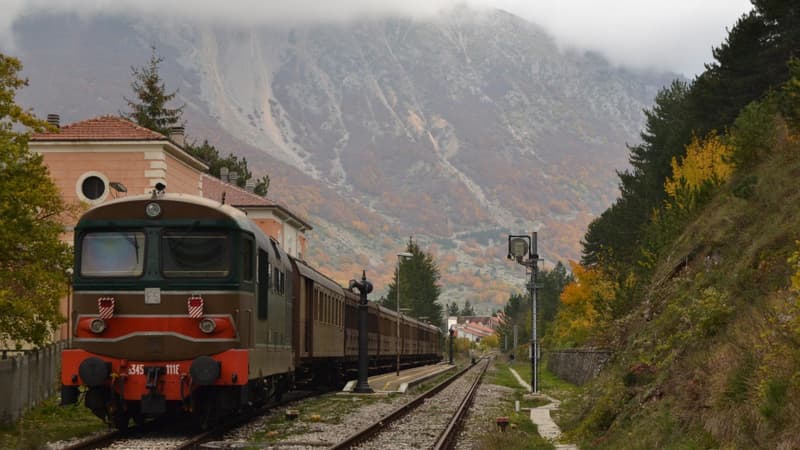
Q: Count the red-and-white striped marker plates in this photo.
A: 2